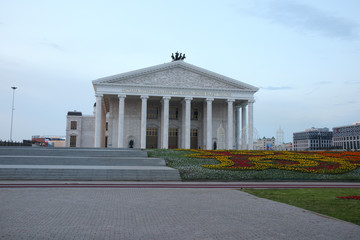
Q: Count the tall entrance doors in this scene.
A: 3